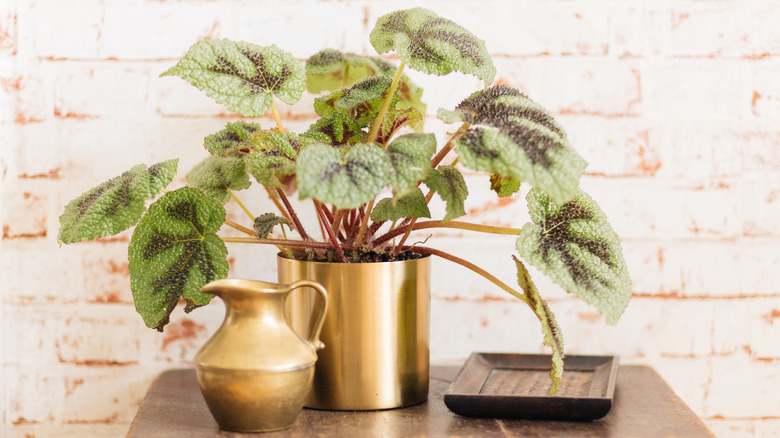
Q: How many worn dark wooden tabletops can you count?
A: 1